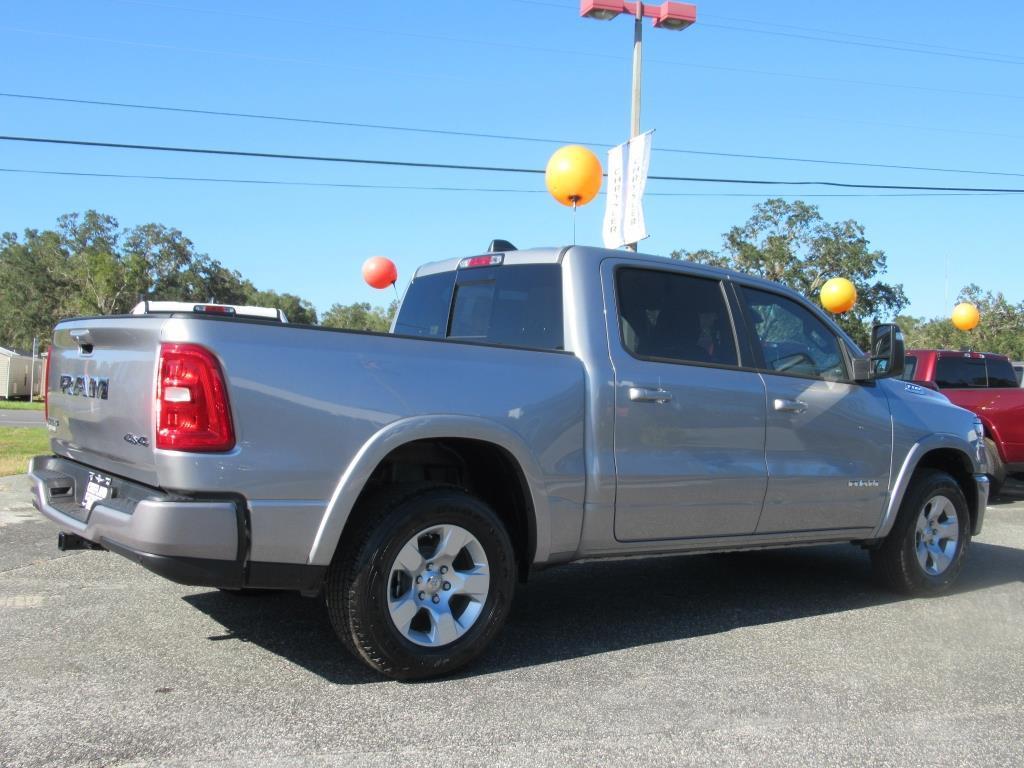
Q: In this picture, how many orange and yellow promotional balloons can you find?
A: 3